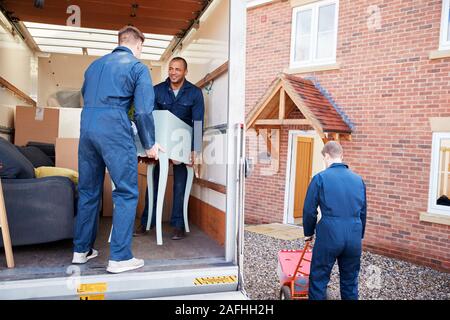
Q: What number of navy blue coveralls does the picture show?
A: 3